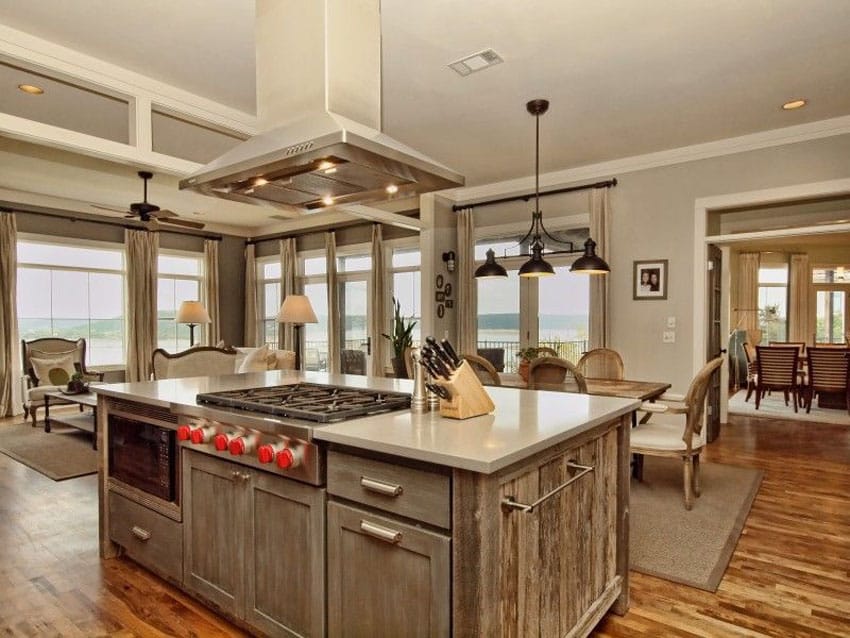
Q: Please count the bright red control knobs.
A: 6